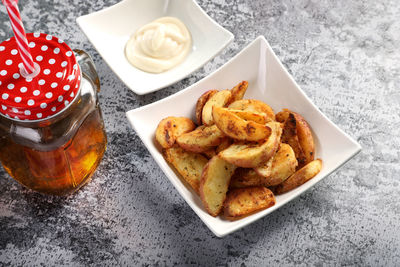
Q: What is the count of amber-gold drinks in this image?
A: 1